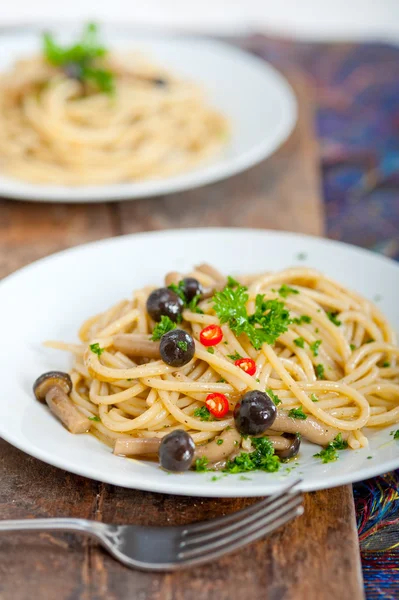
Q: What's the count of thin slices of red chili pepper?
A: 3